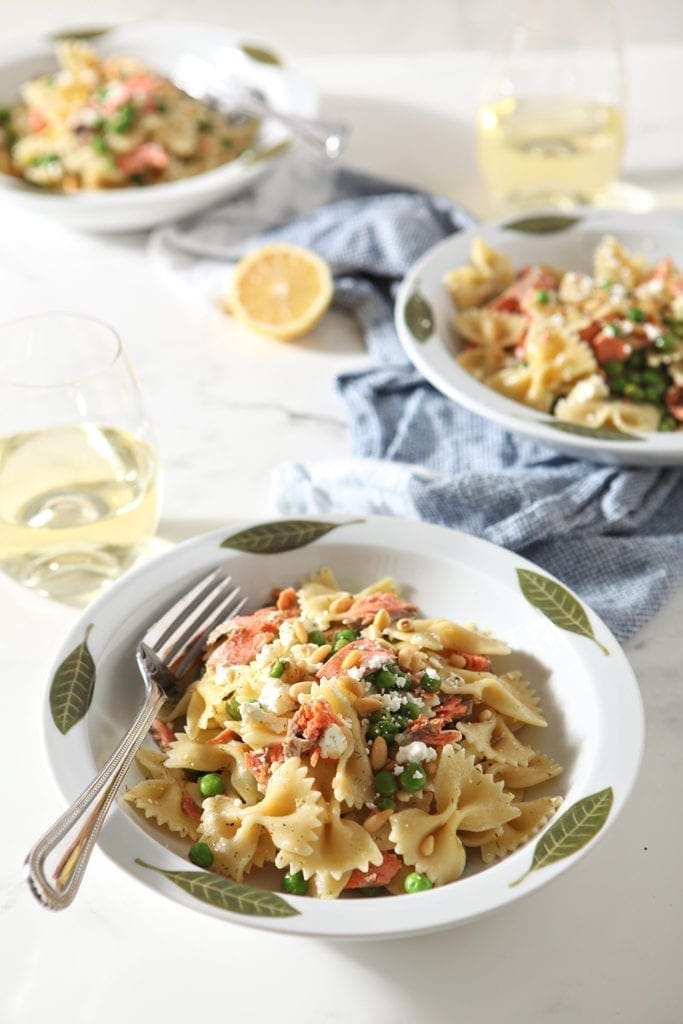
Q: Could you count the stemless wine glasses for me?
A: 2